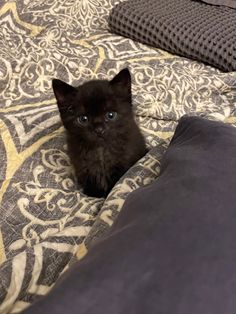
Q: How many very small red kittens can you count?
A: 0